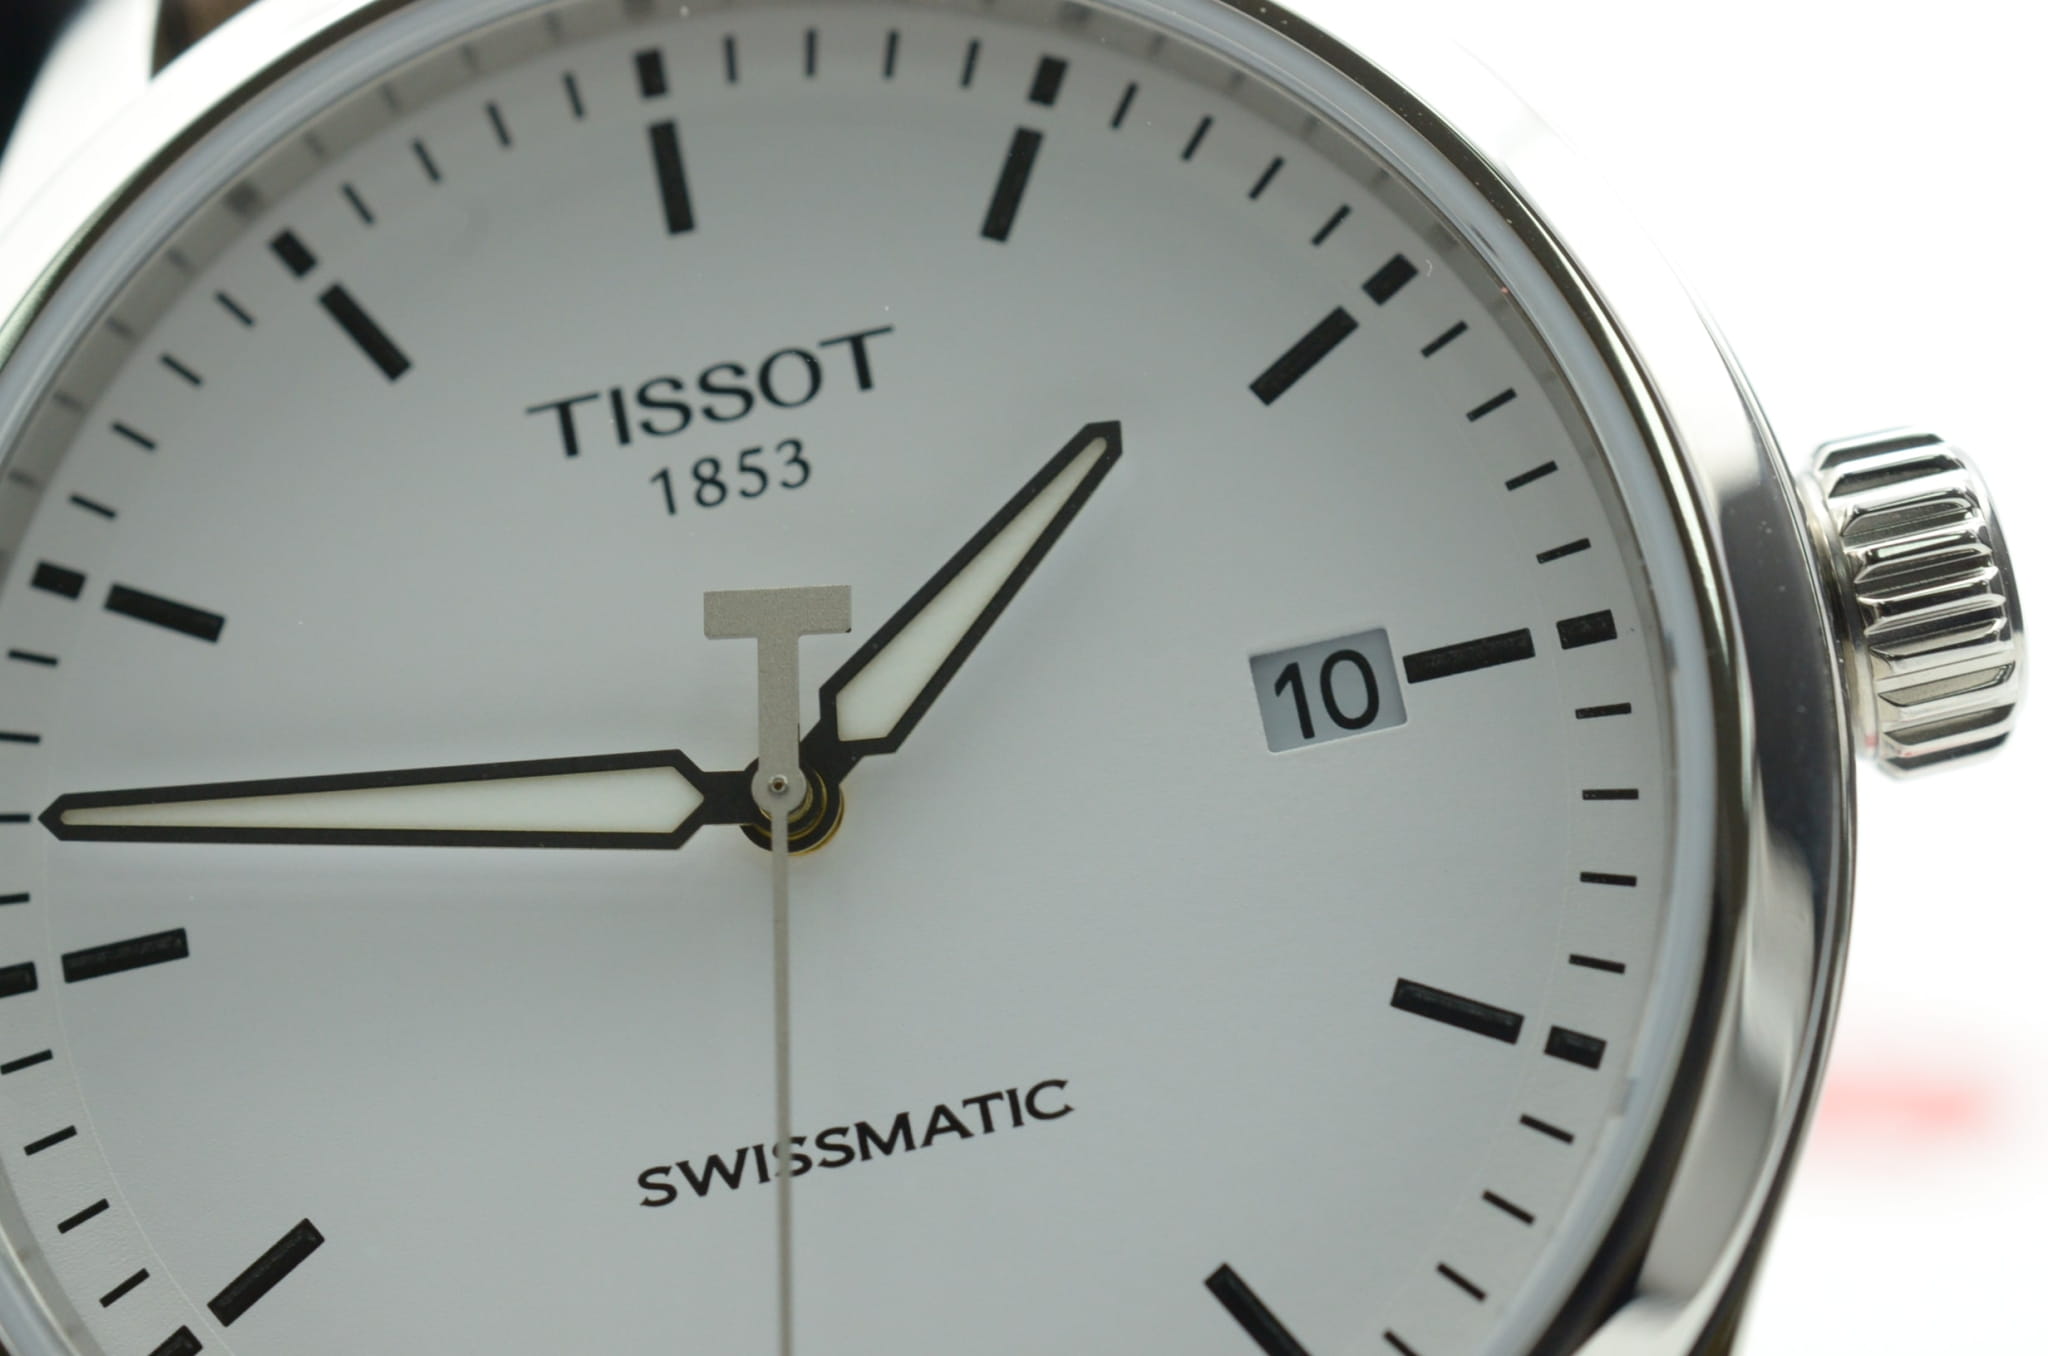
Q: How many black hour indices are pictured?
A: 10